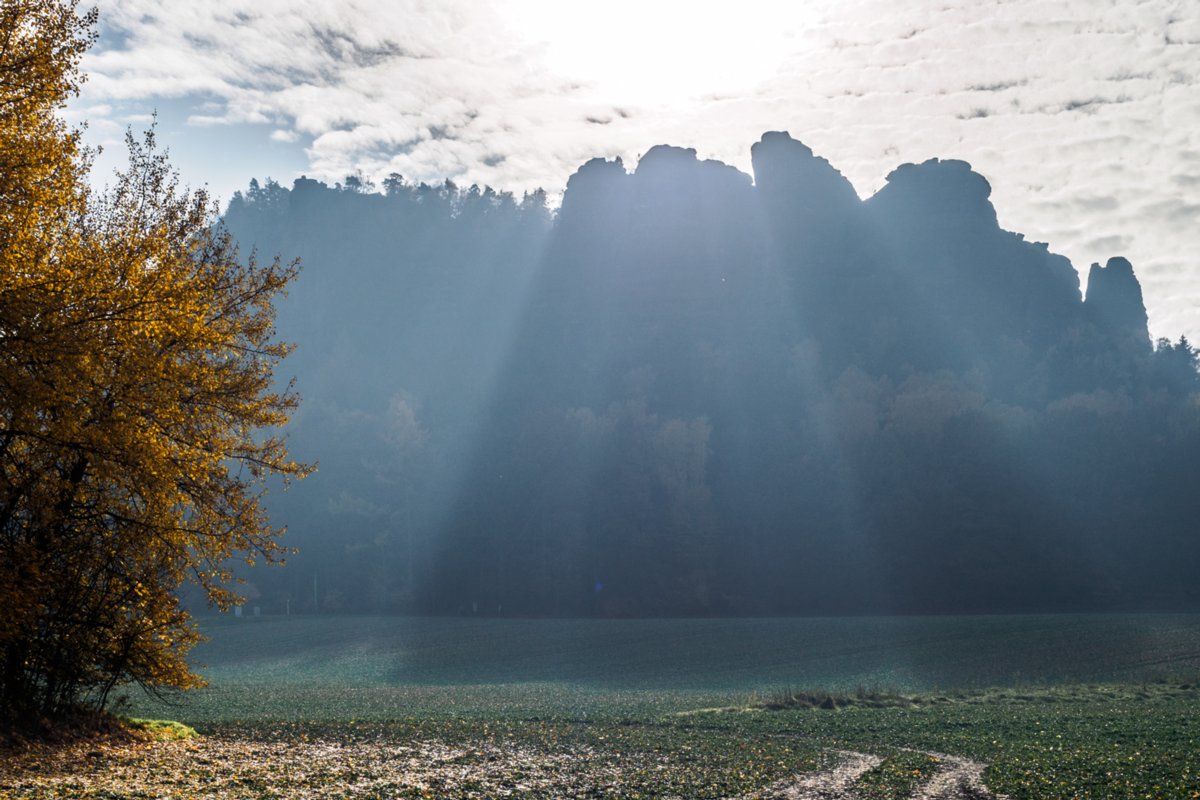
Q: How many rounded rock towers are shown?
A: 5